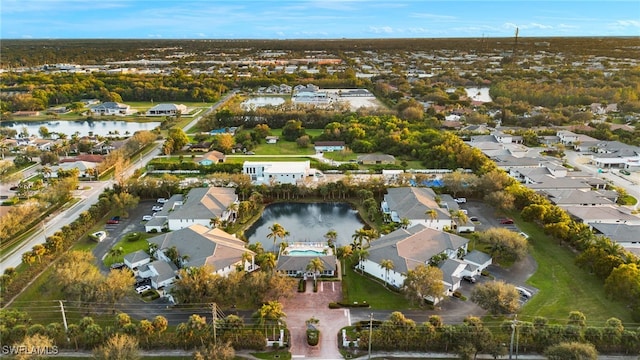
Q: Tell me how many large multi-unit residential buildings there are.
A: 4